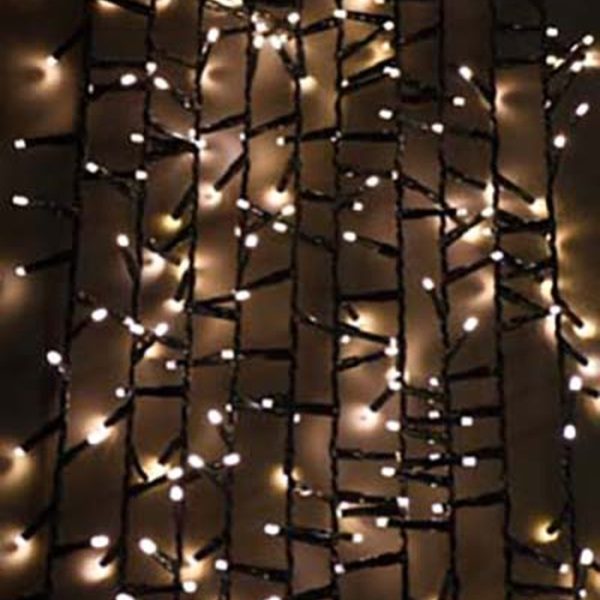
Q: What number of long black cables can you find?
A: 10